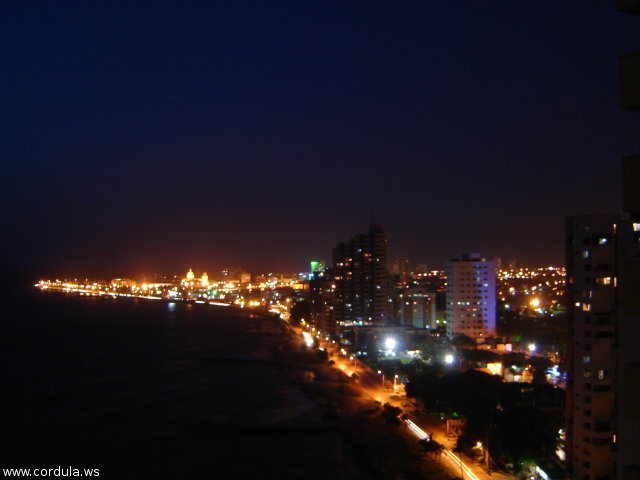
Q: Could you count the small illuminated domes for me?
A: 2